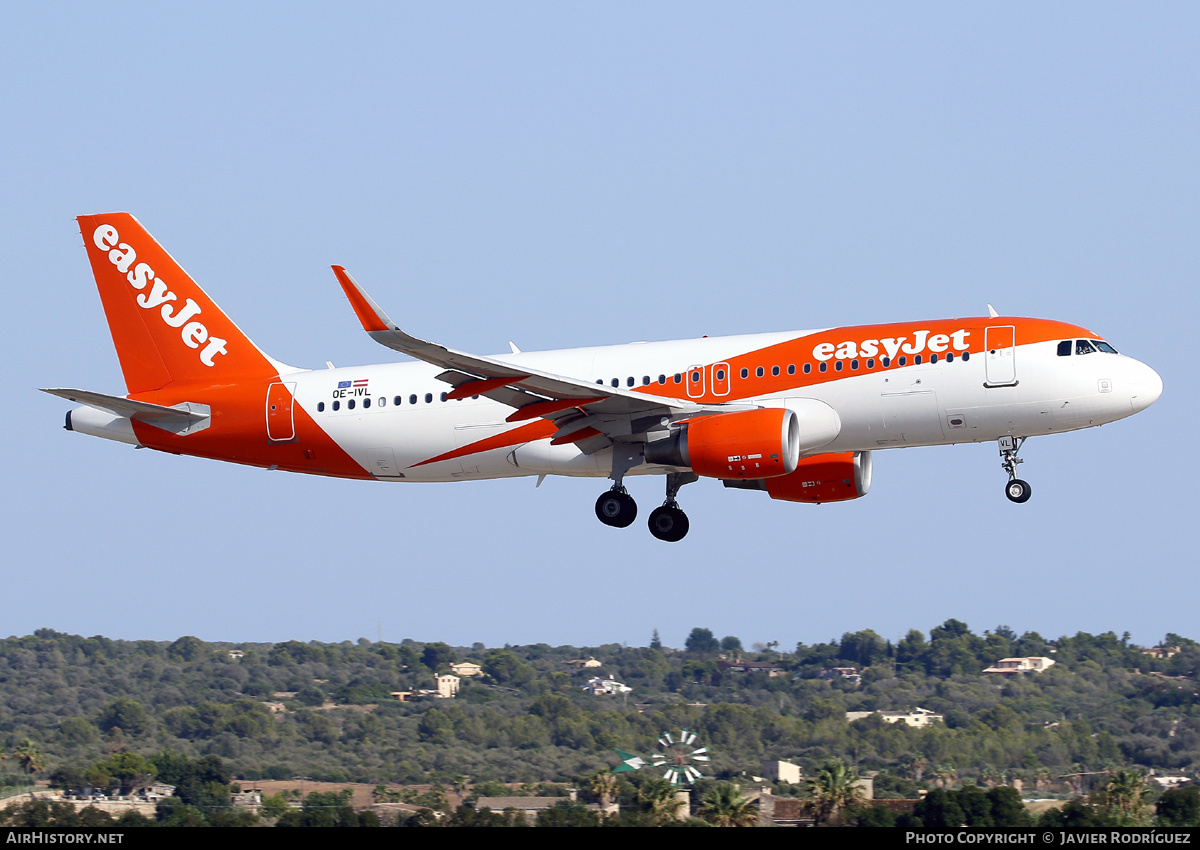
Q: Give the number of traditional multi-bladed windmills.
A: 1